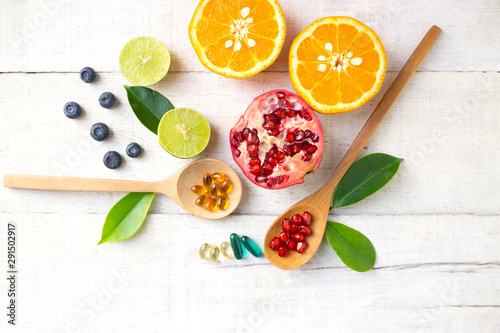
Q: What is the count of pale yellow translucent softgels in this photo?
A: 3